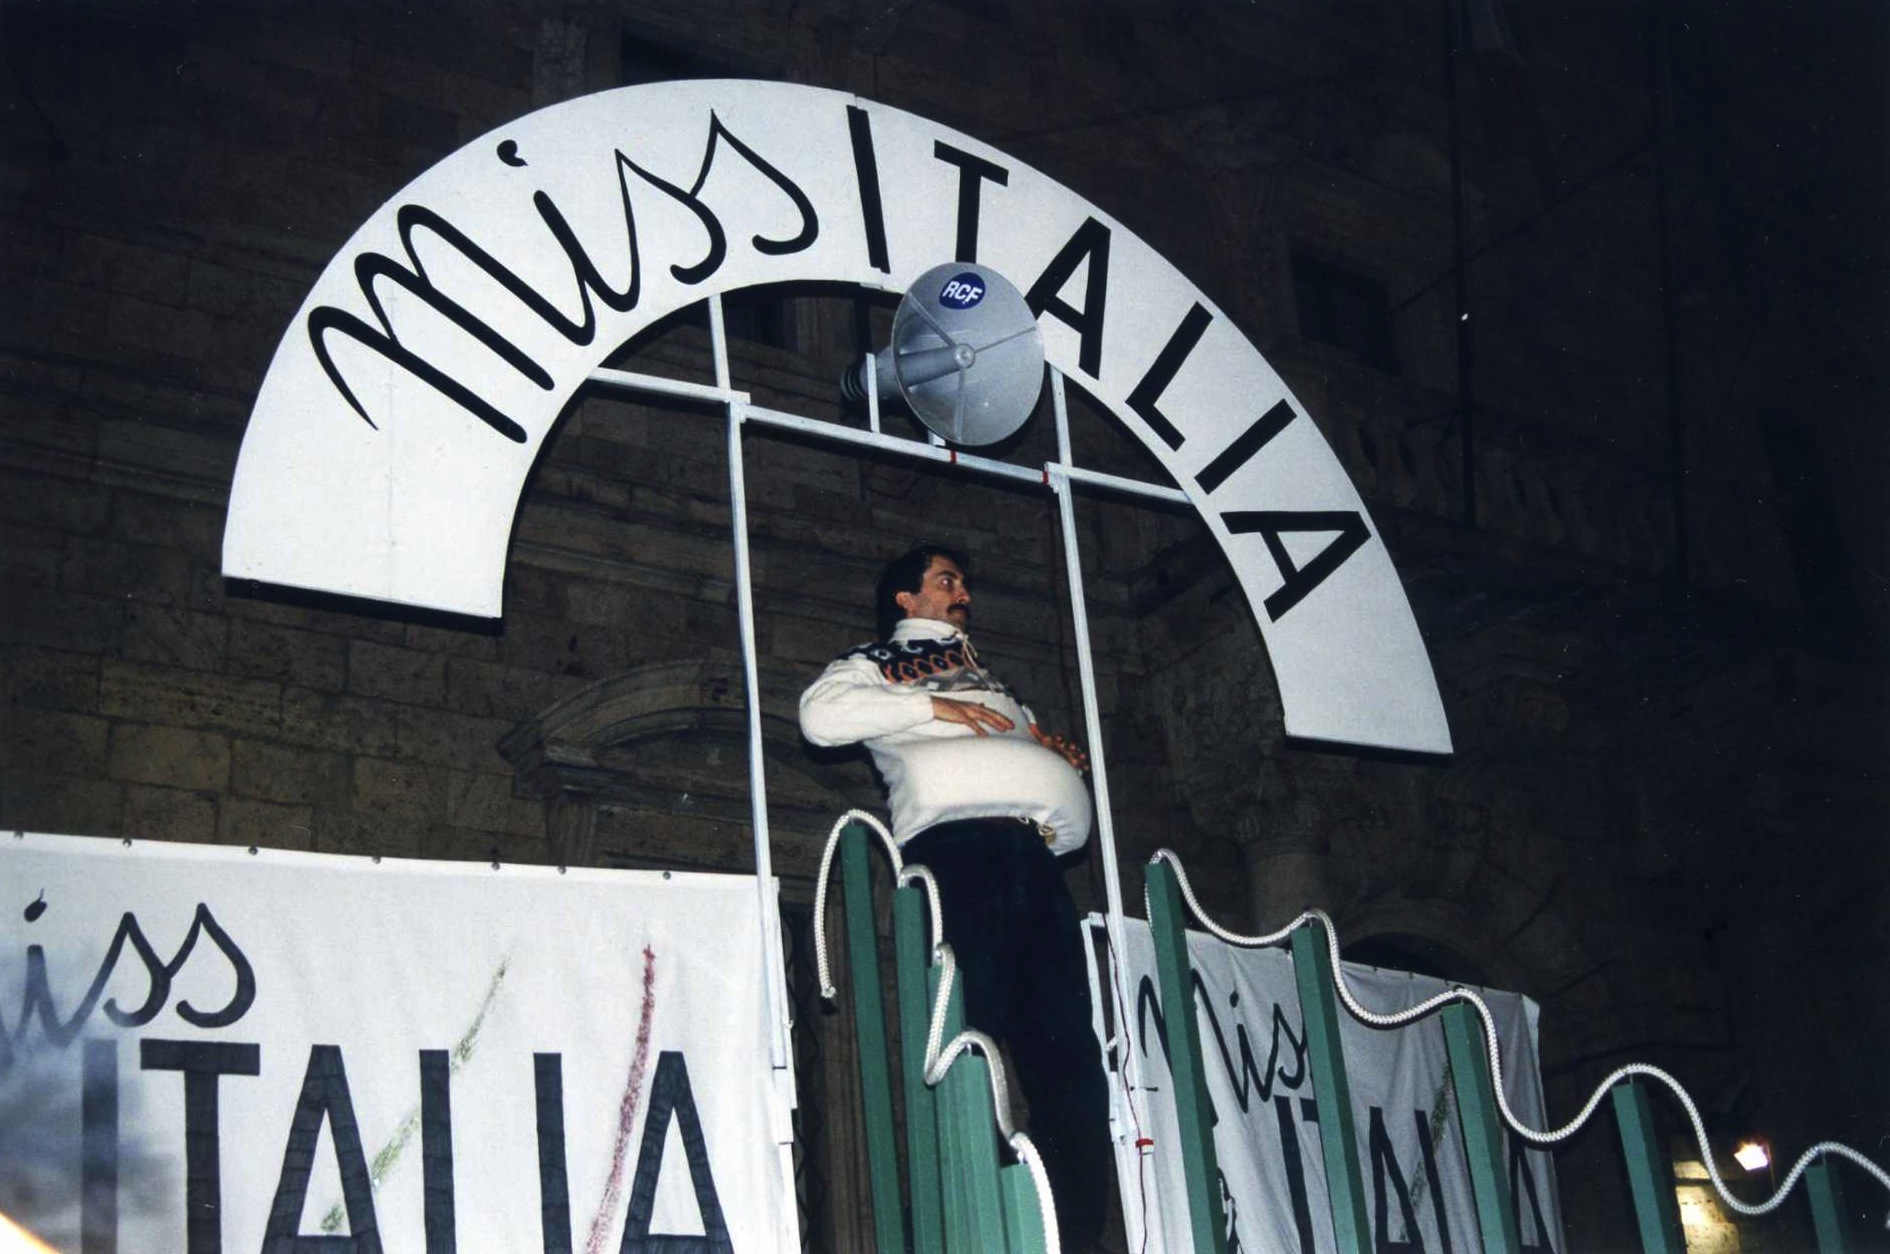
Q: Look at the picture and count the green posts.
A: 10